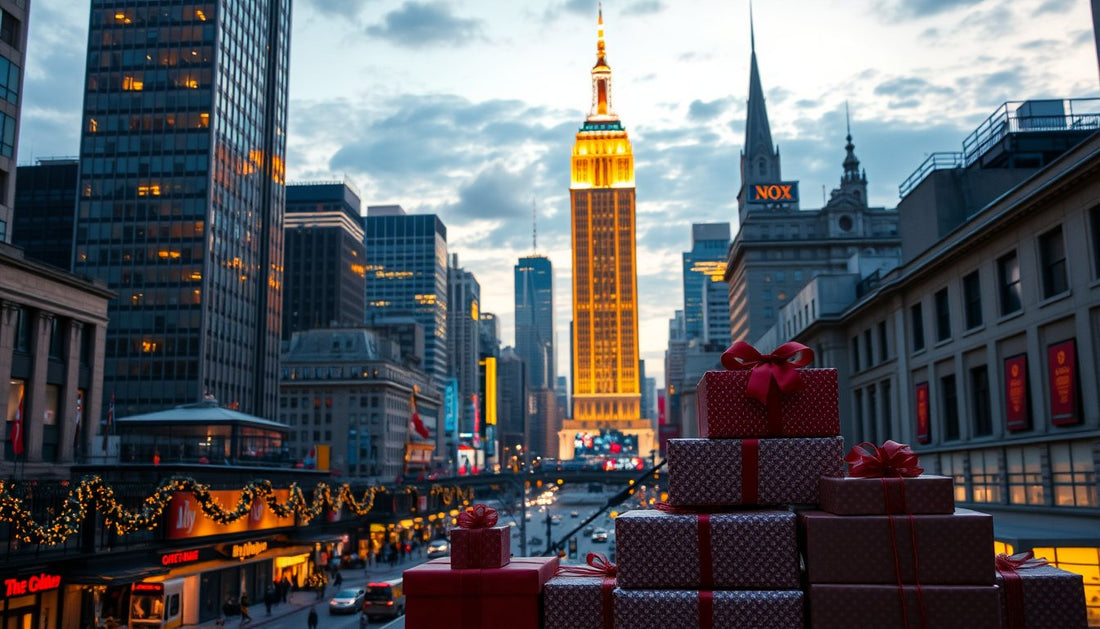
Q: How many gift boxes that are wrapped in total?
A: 11